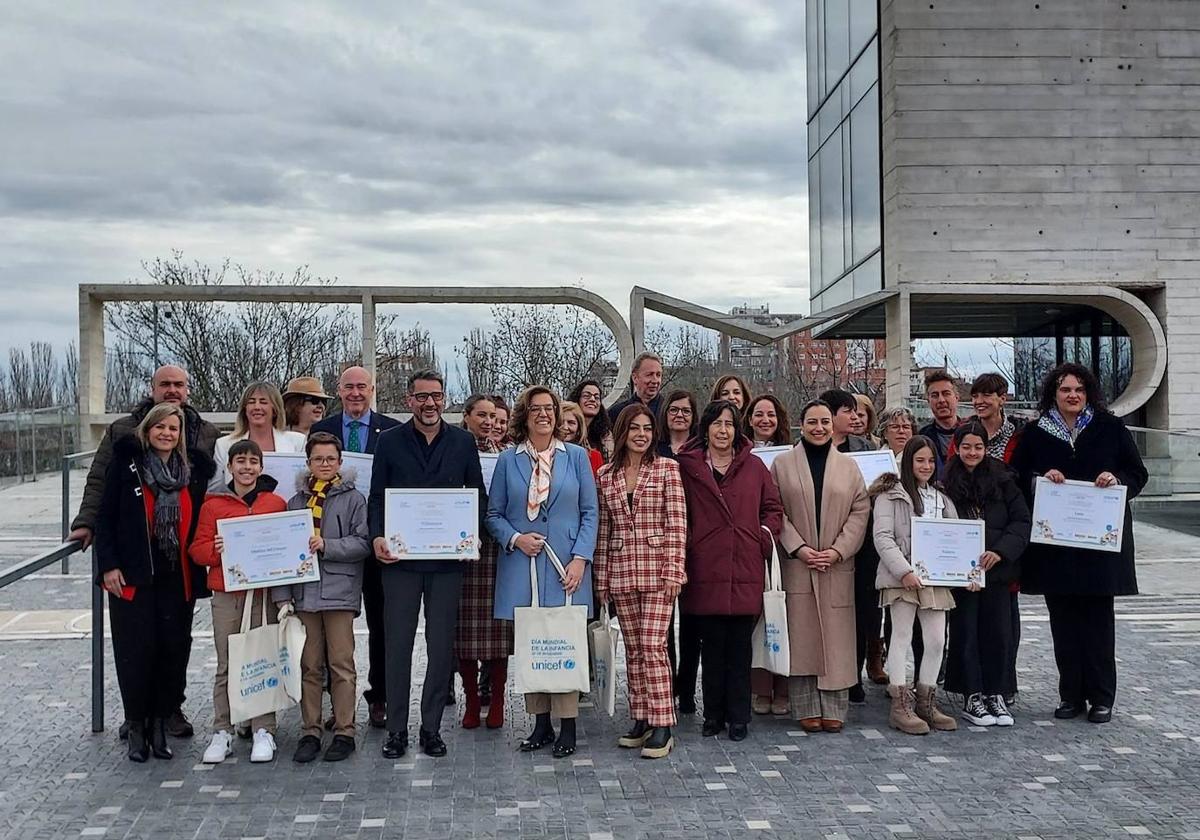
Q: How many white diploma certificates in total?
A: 9